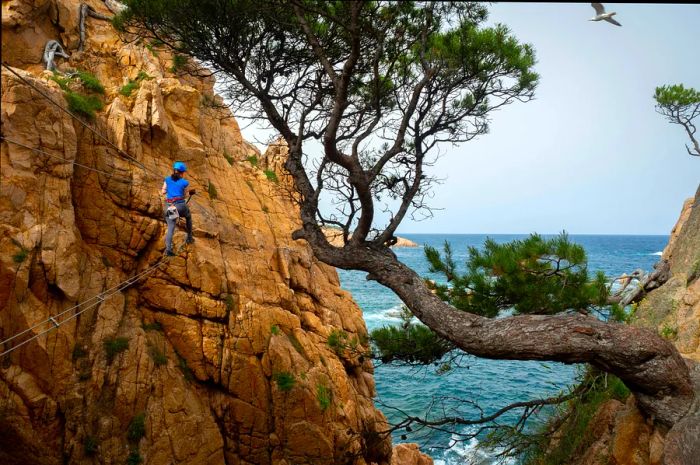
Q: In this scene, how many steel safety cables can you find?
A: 4